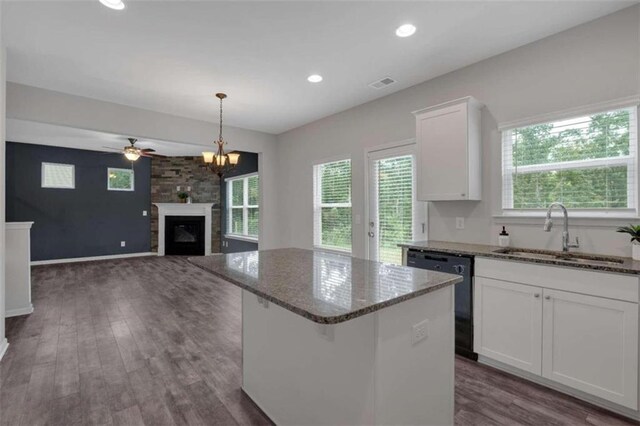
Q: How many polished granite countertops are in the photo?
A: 2